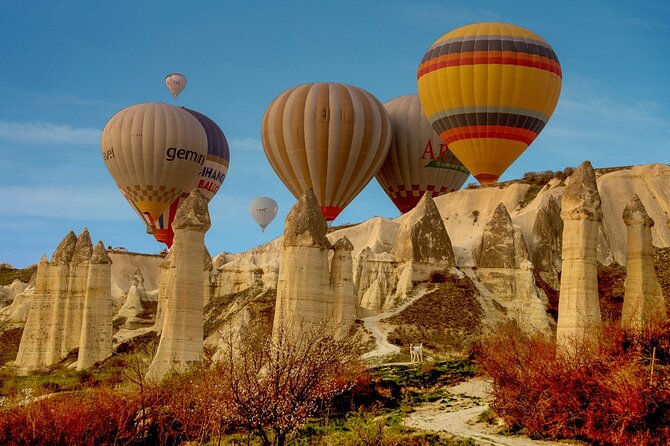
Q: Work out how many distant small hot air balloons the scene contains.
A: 2